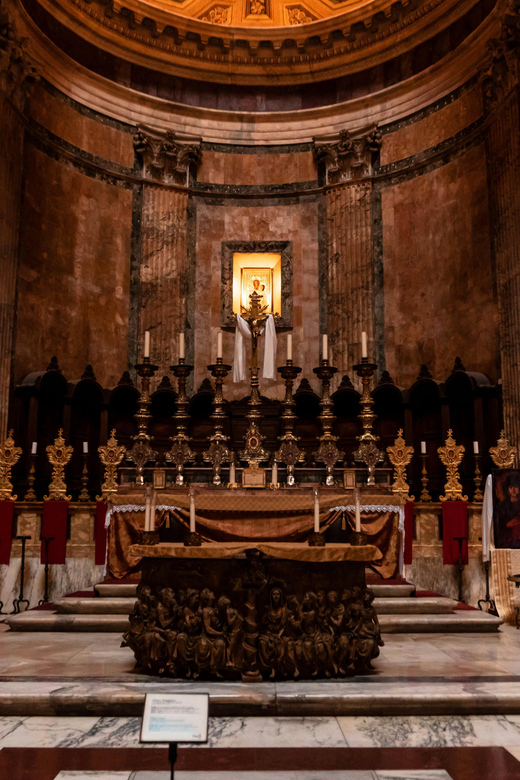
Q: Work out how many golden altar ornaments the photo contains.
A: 6